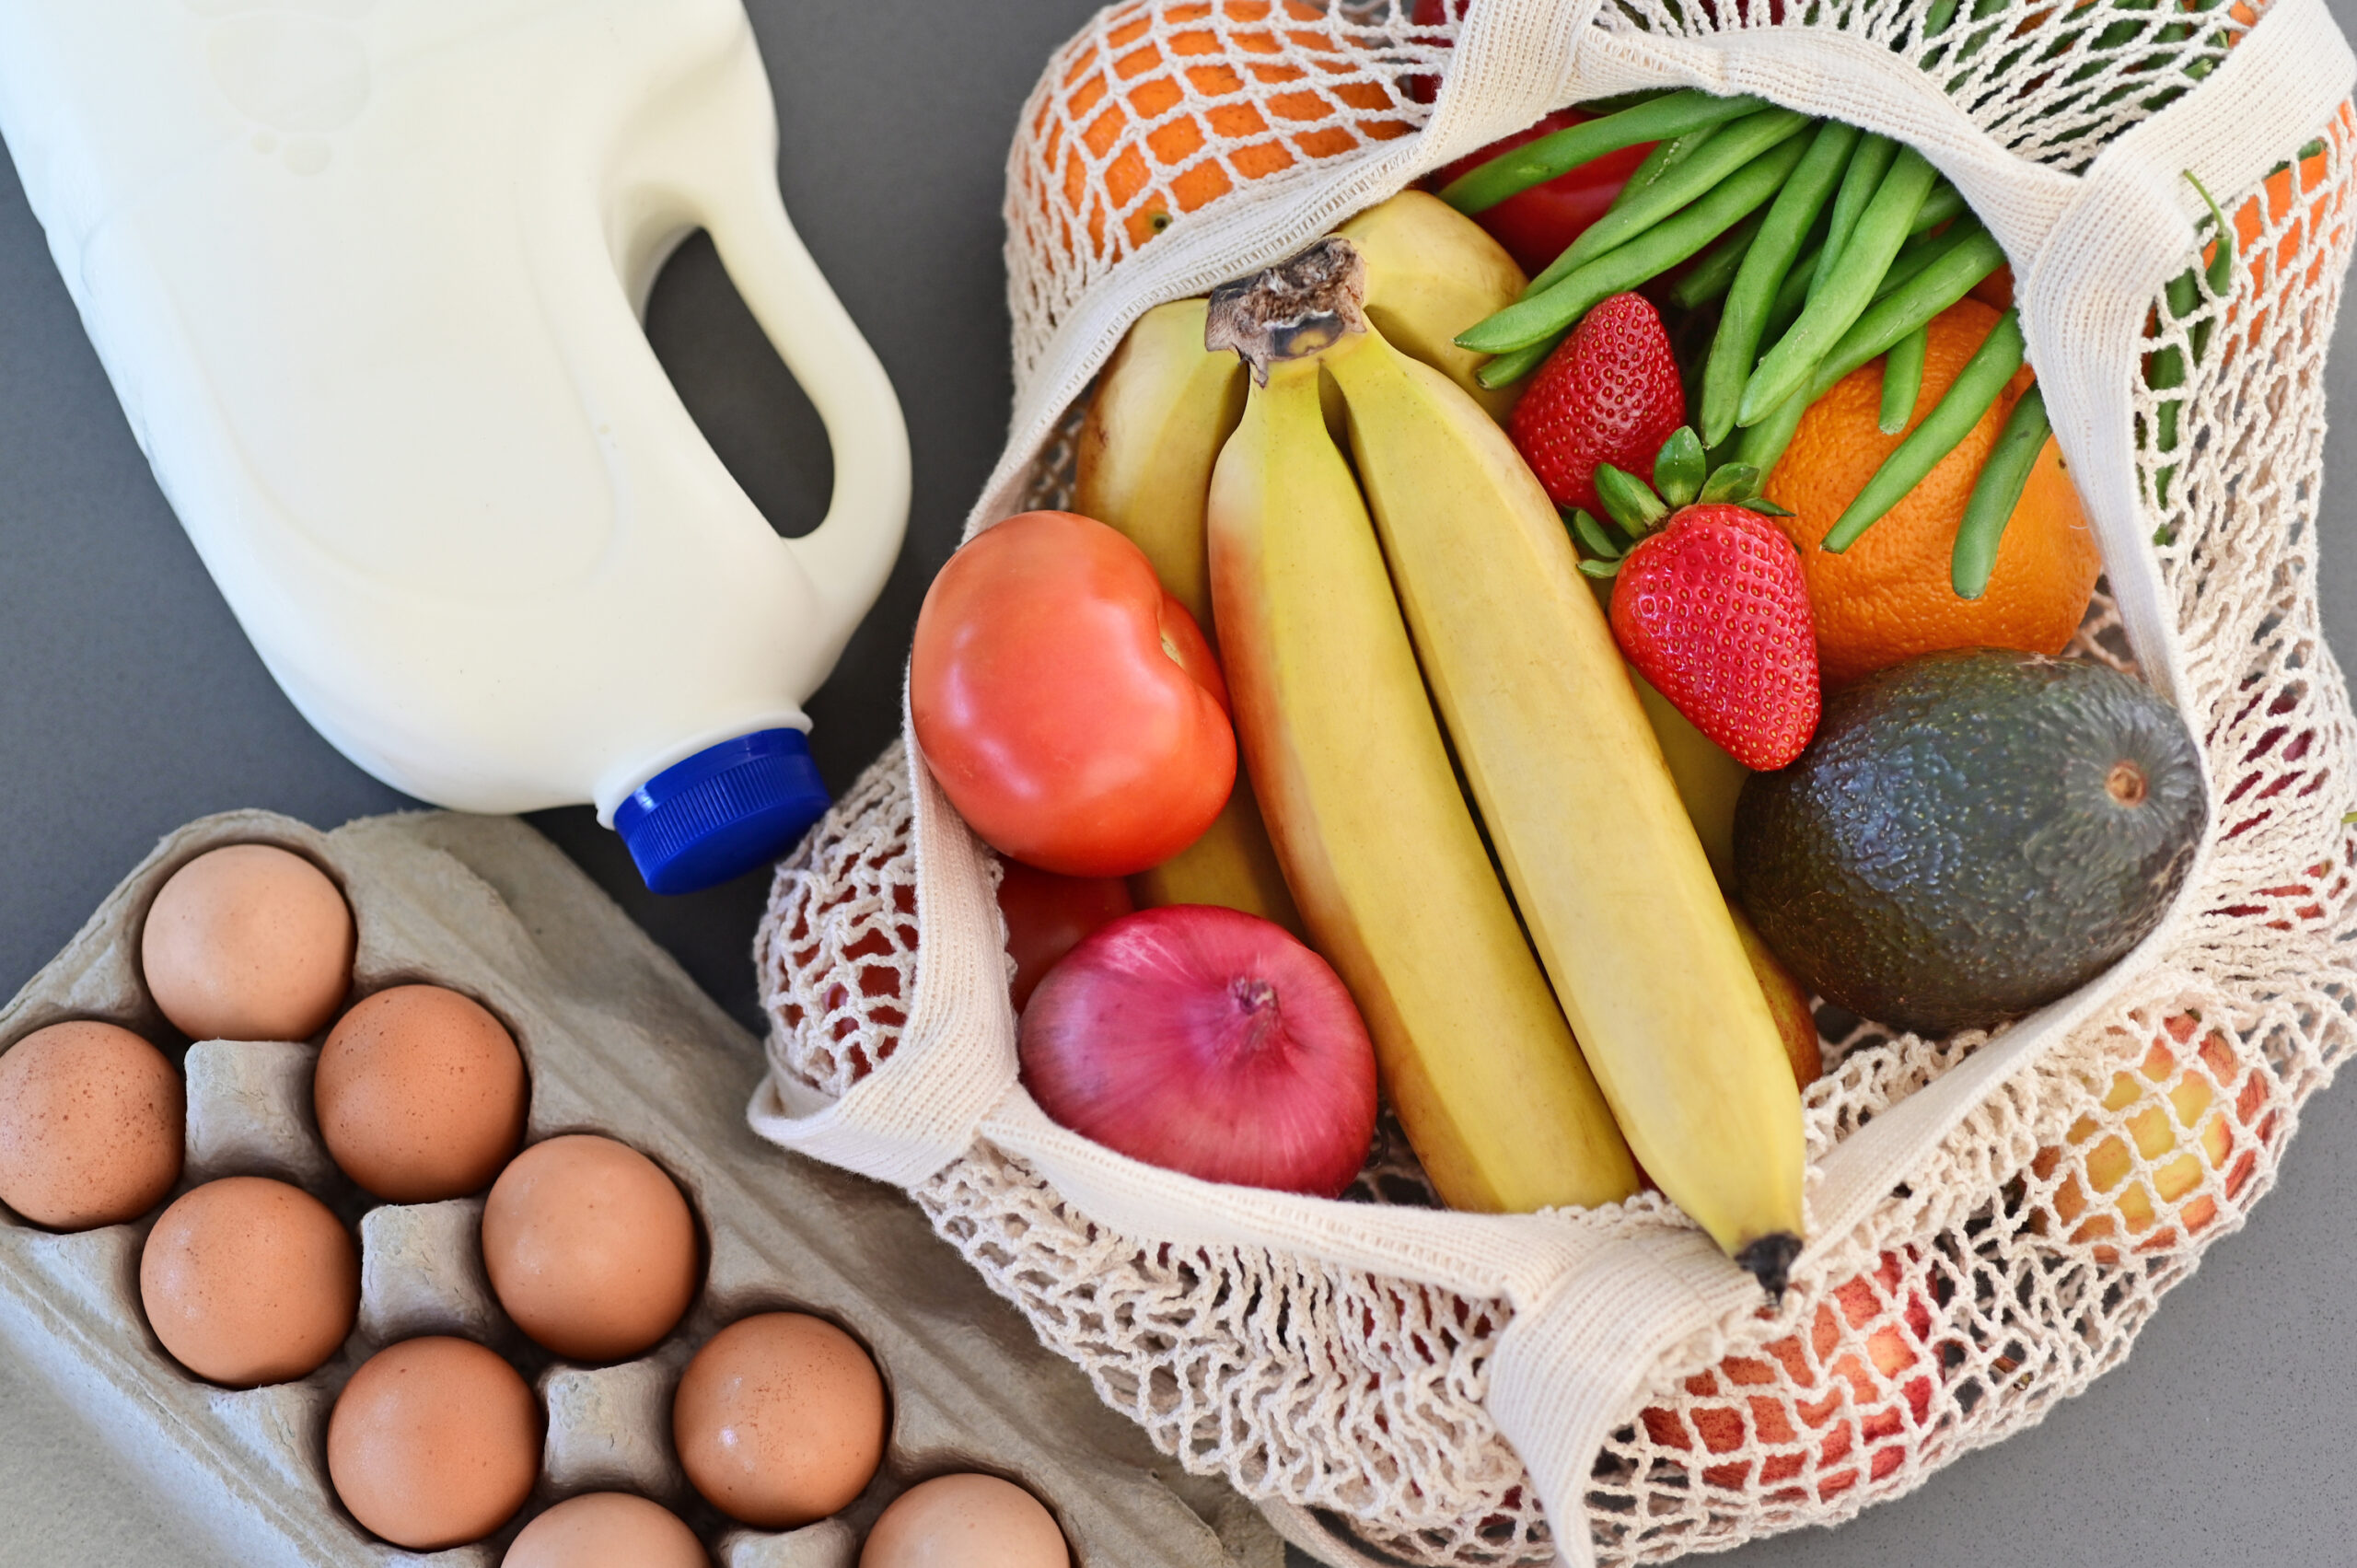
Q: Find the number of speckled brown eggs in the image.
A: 9